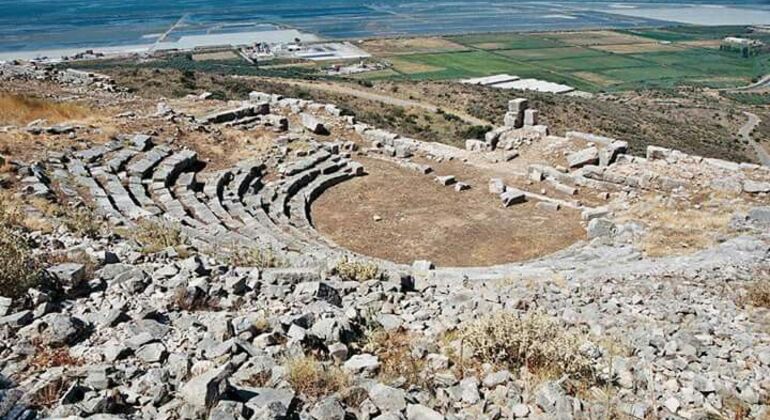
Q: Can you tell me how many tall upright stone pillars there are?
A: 2